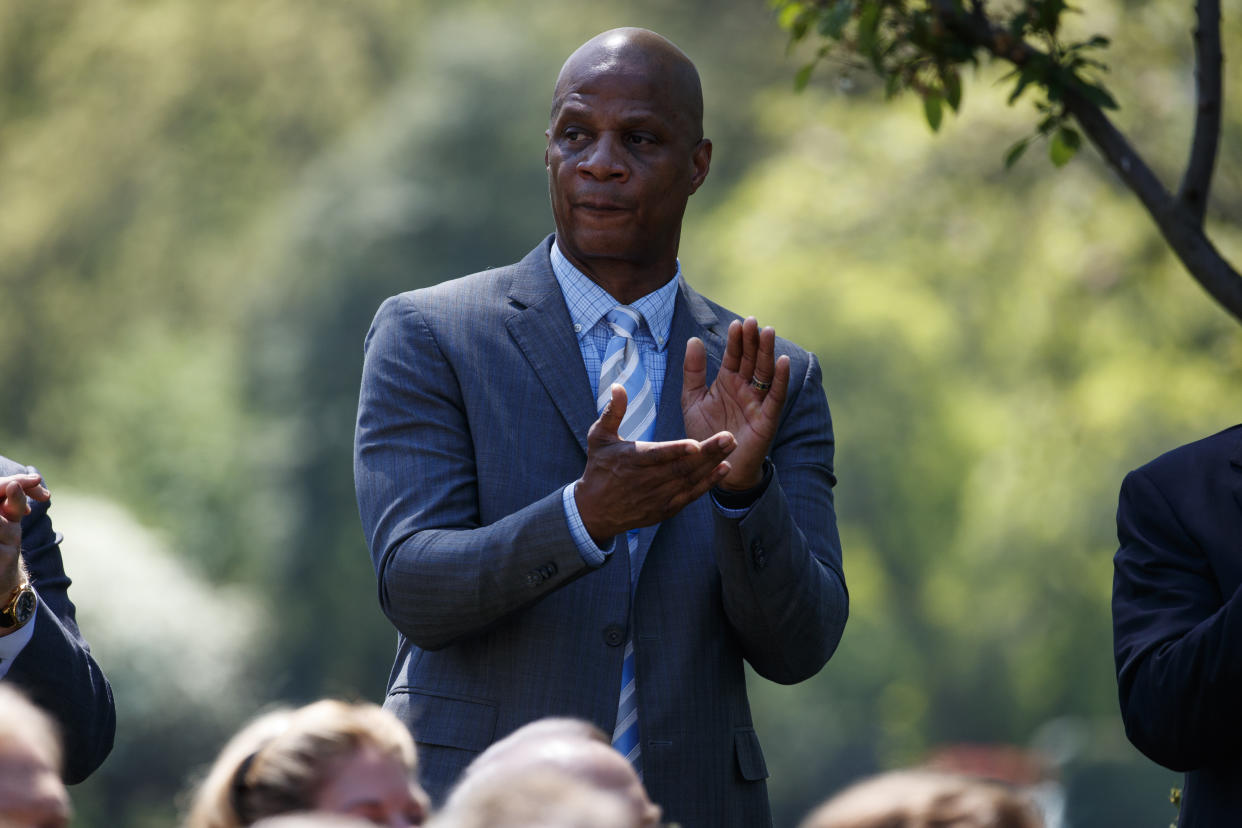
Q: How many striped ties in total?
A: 1